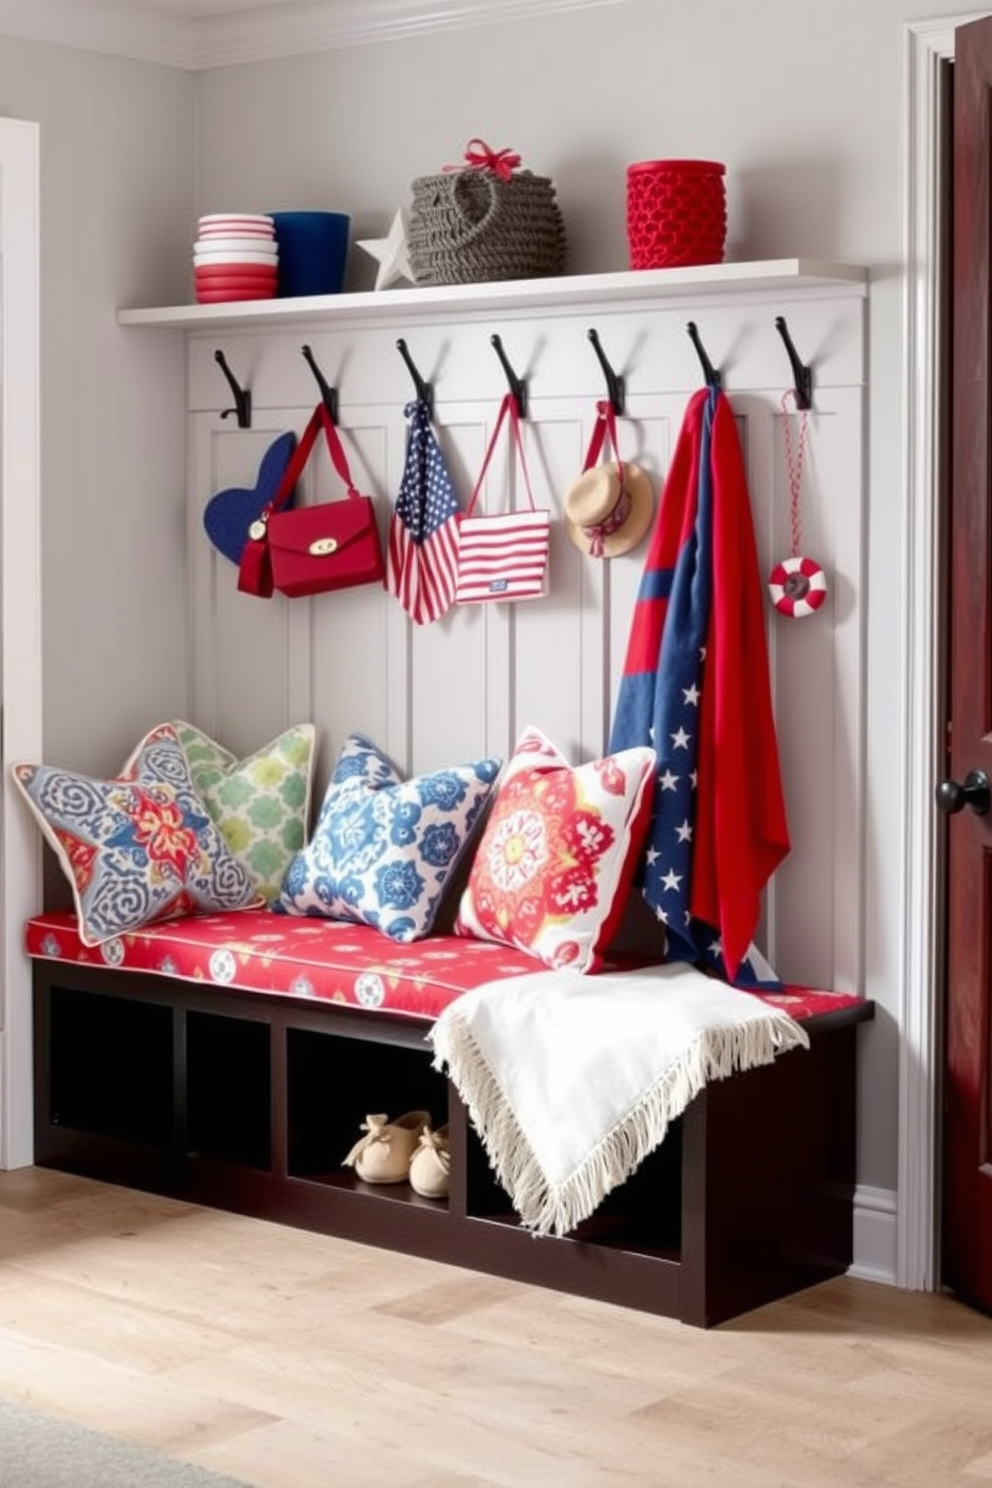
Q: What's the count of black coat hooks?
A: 7